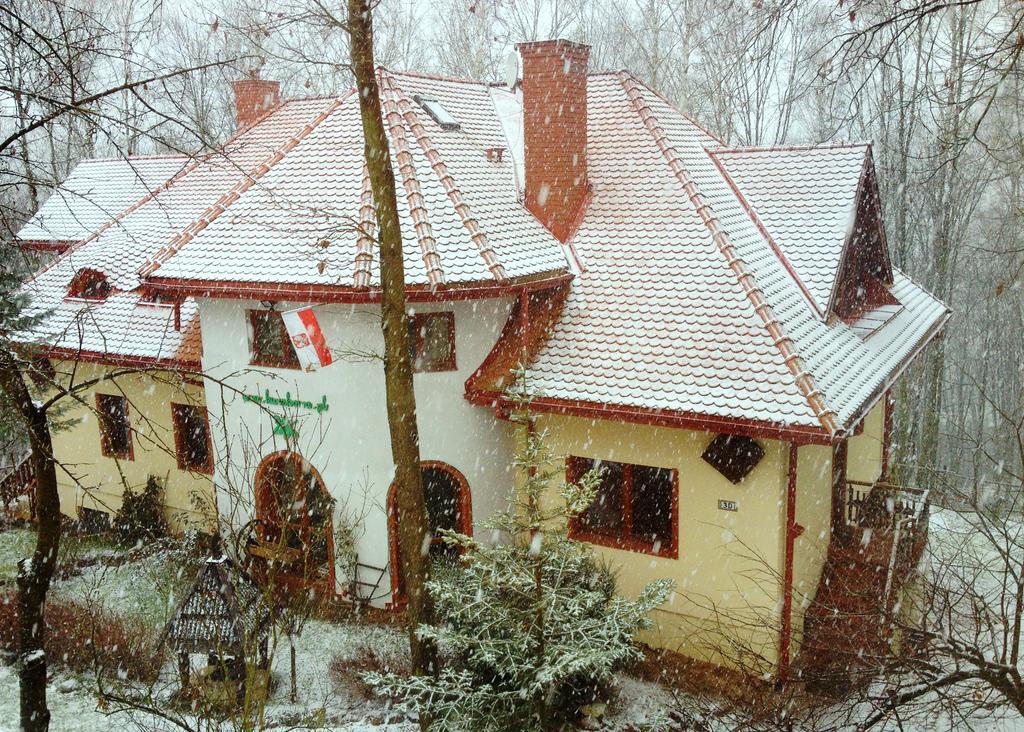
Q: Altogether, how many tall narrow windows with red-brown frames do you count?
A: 2